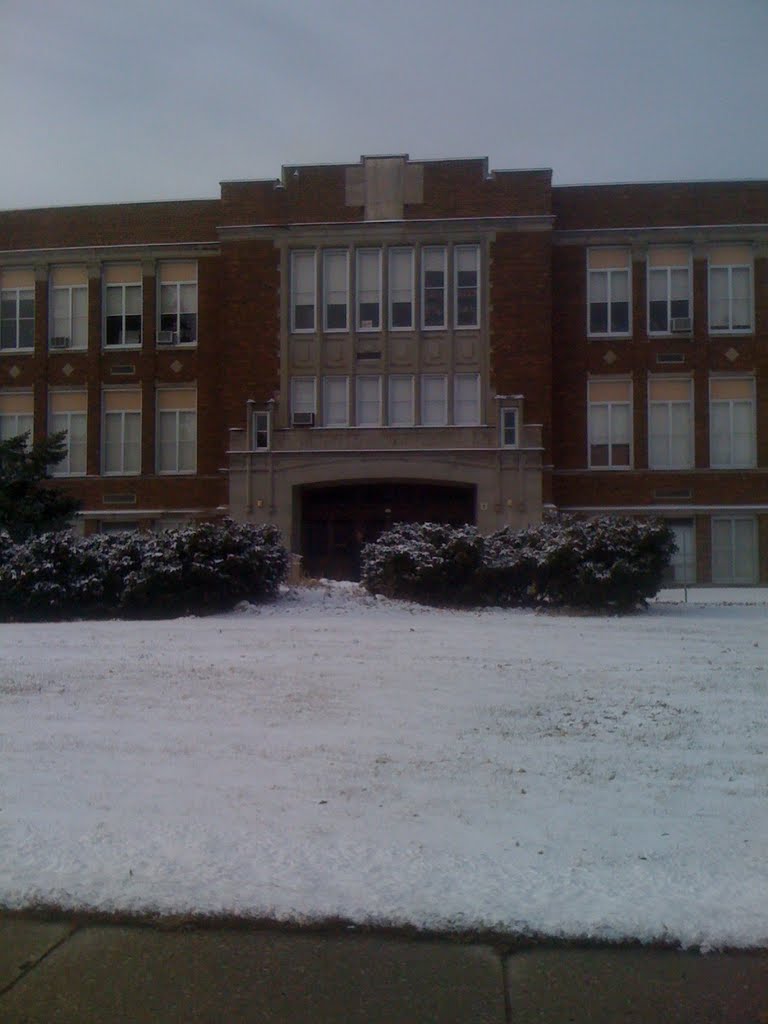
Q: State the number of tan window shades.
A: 14